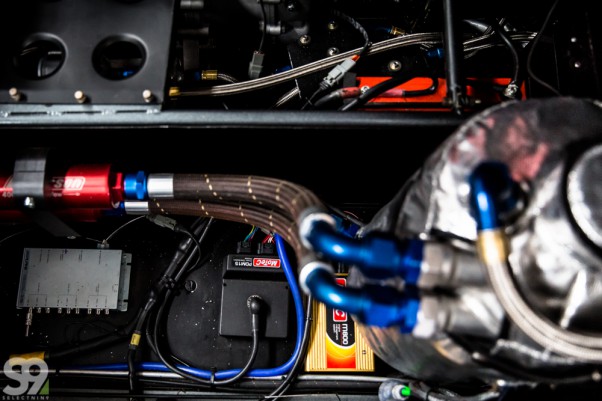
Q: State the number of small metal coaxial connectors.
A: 9